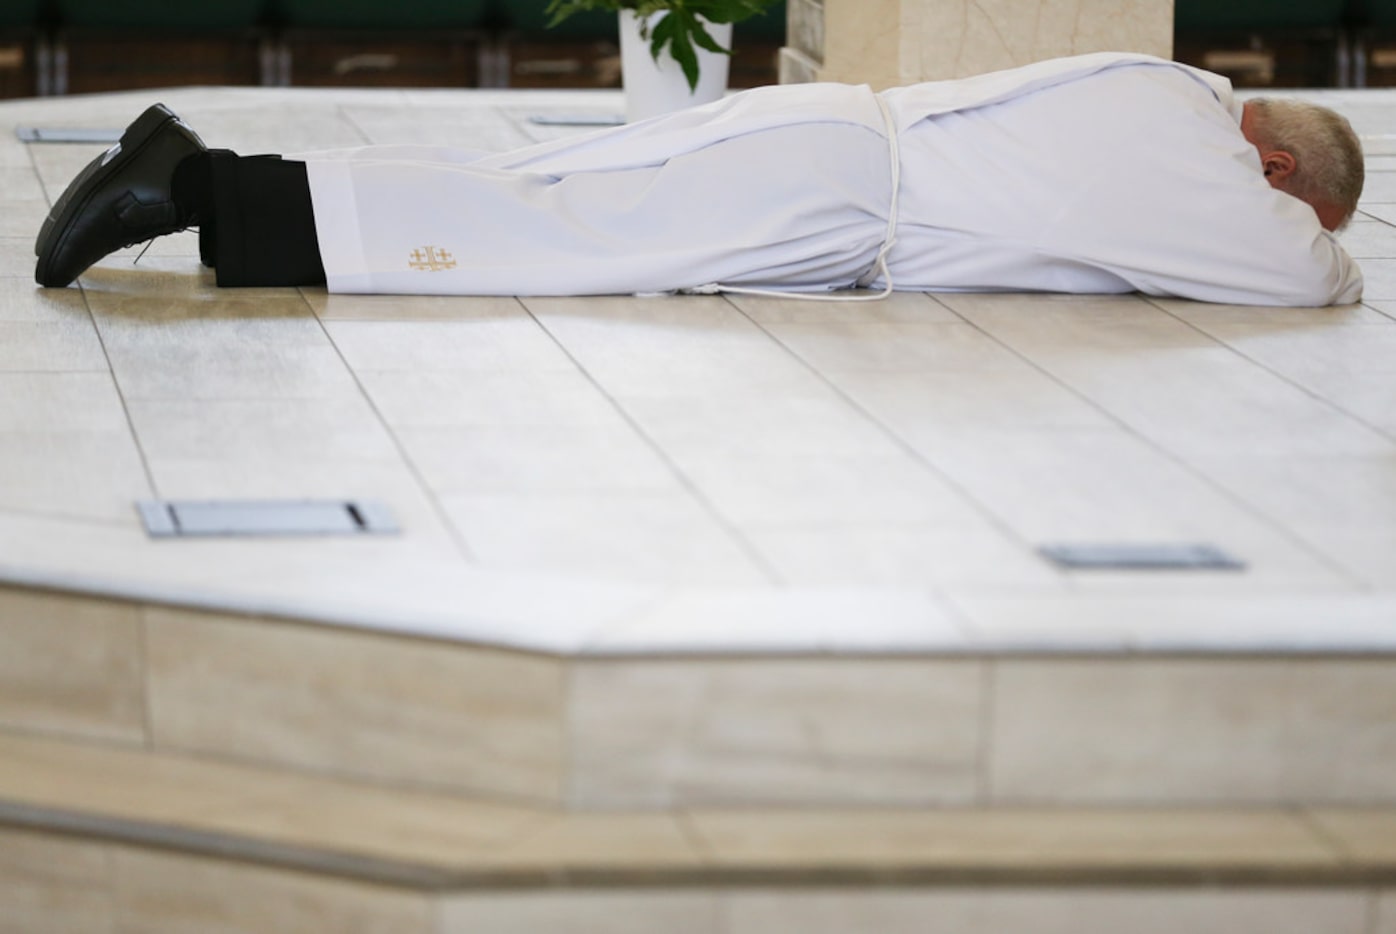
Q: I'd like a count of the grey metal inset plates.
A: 4